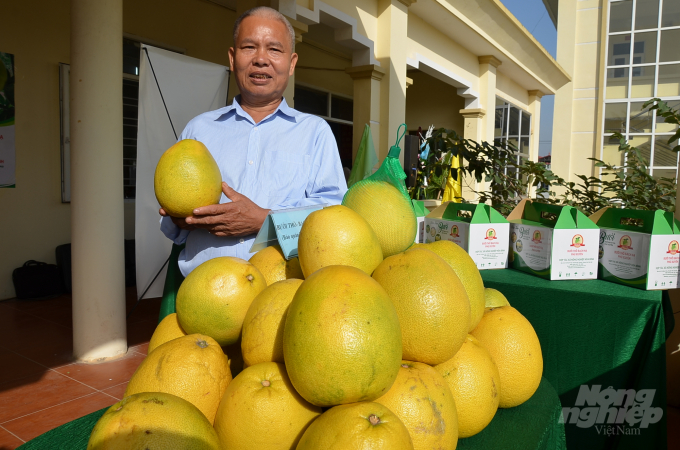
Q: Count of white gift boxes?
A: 4